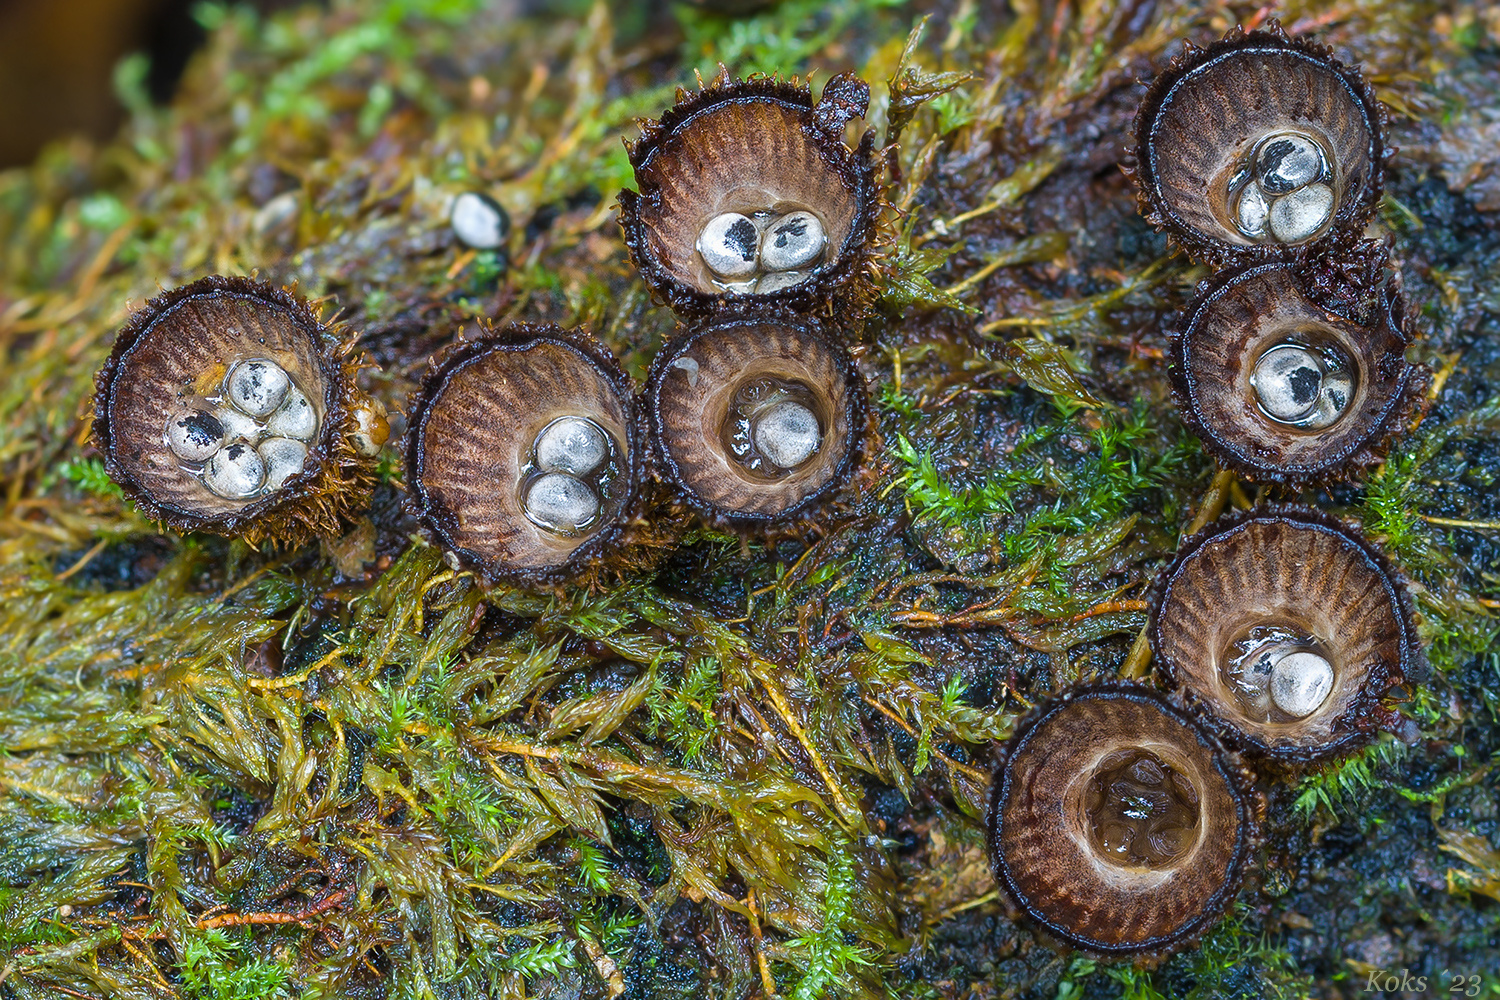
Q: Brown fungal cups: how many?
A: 8